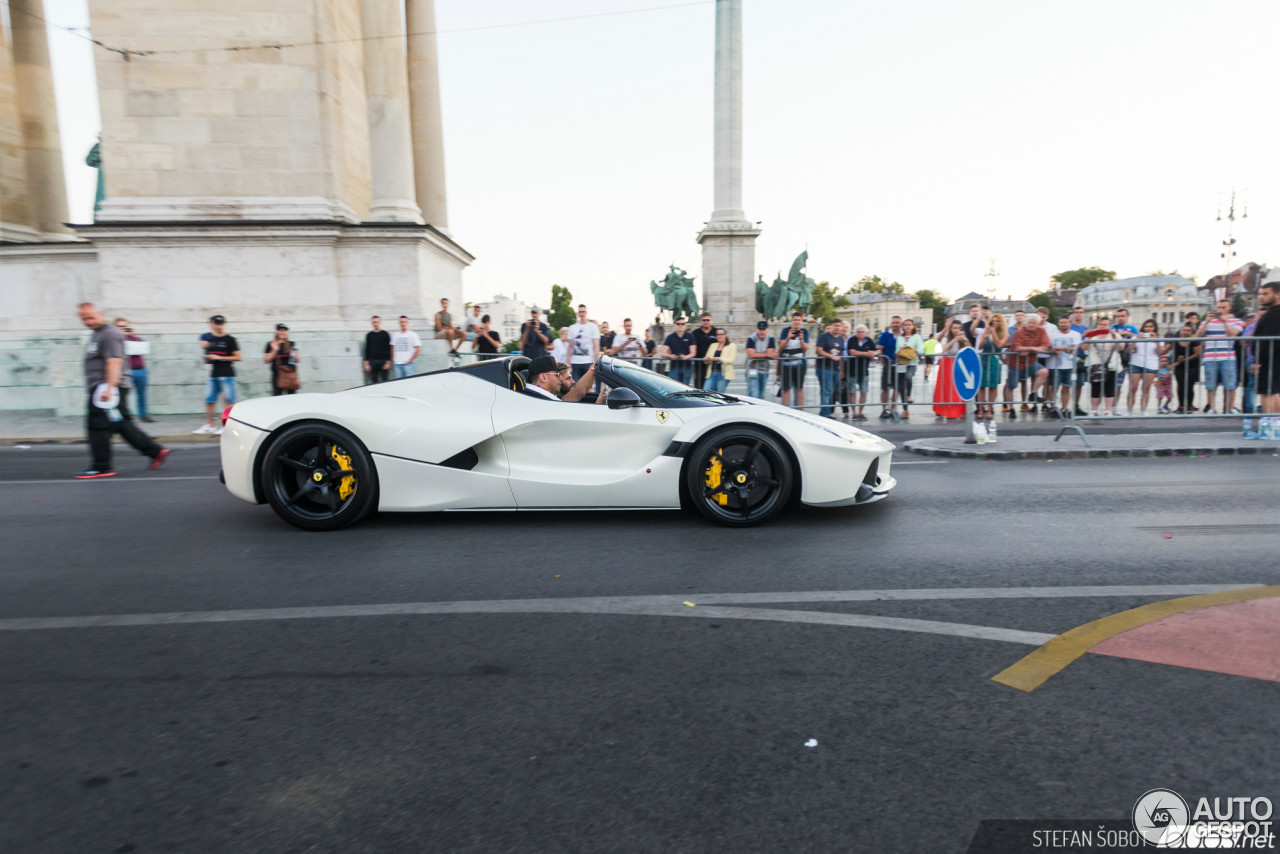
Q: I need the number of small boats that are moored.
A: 0